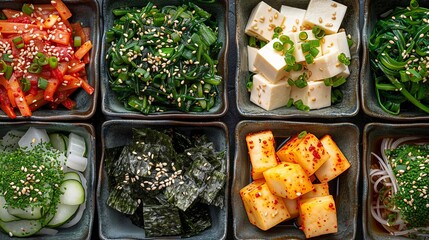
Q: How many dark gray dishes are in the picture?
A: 8